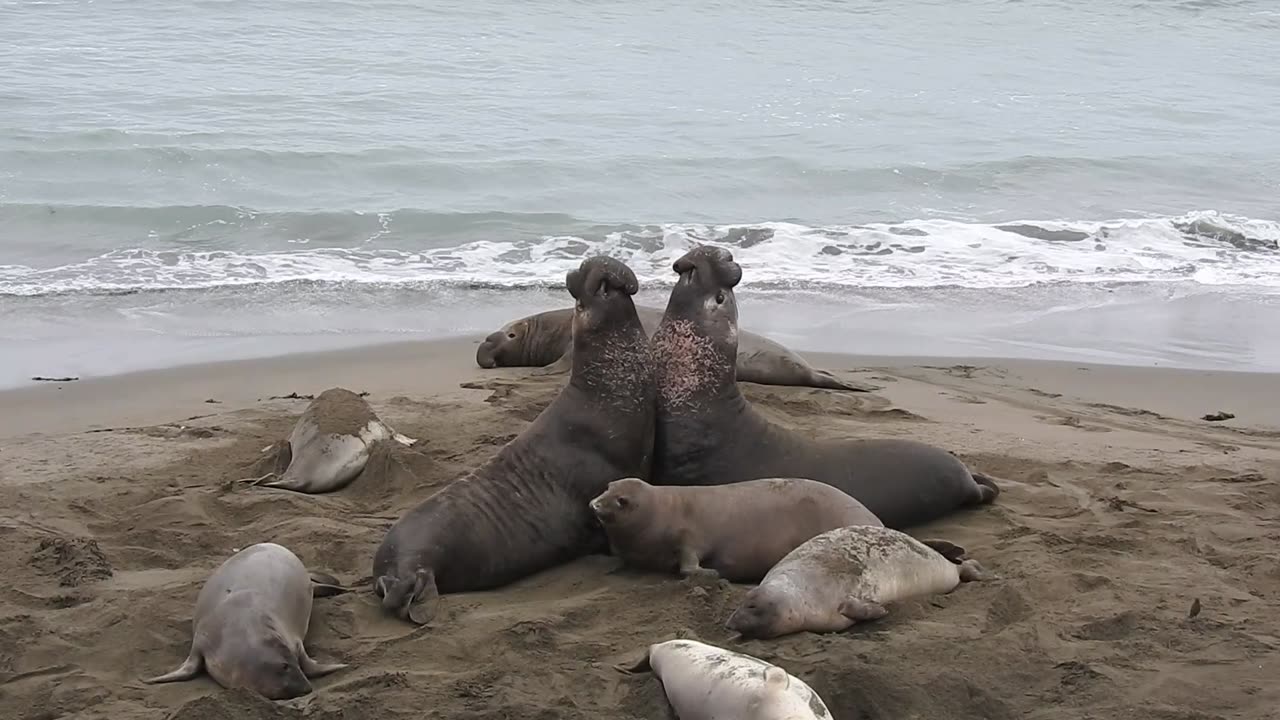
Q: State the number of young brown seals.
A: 1